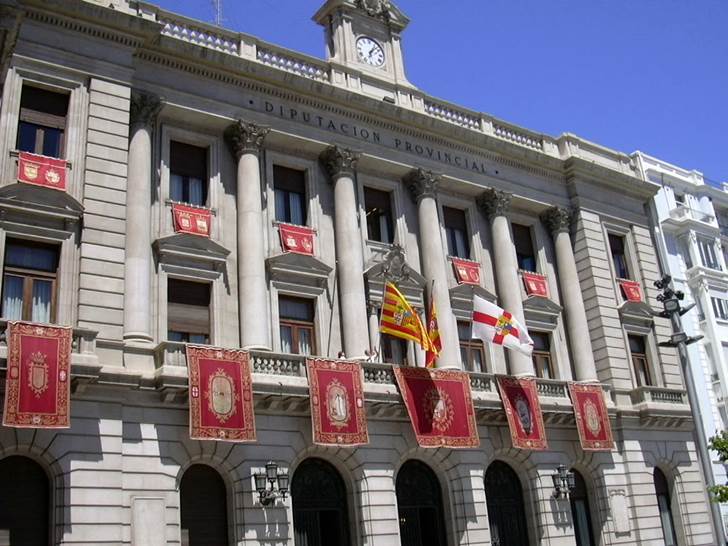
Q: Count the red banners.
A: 12